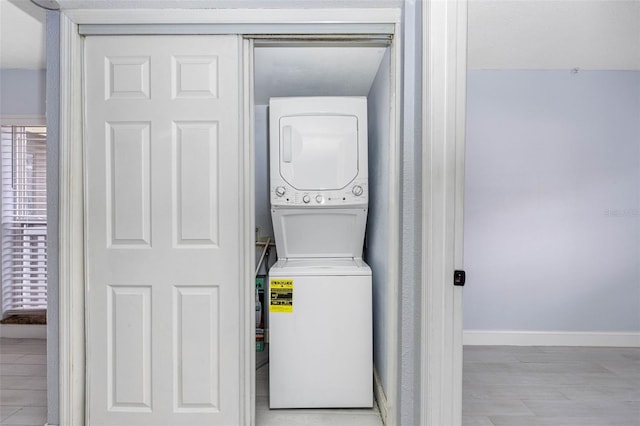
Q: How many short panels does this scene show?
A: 2